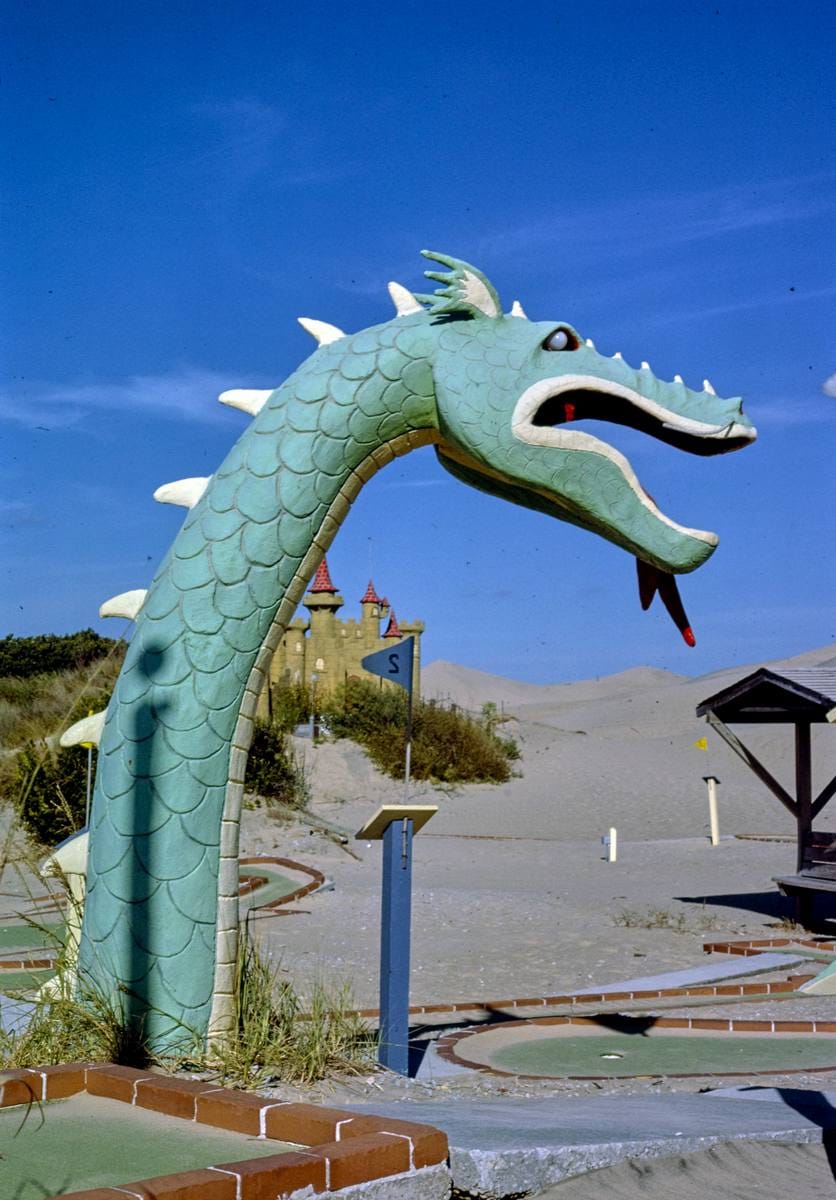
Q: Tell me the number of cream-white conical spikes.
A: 14